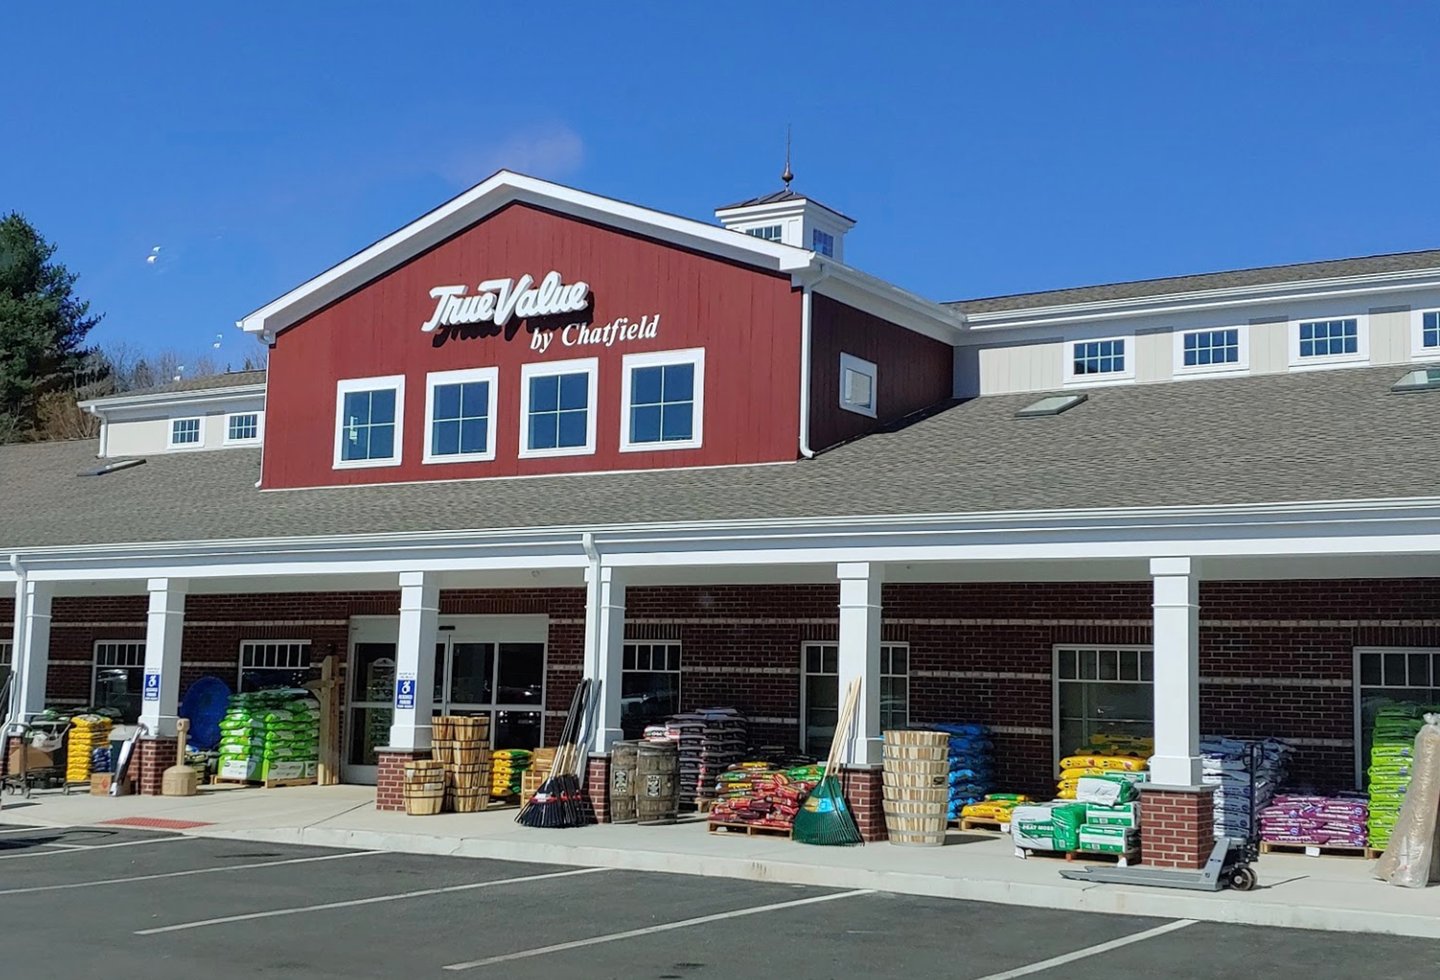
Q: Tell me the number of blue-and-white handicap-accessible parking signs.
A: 2